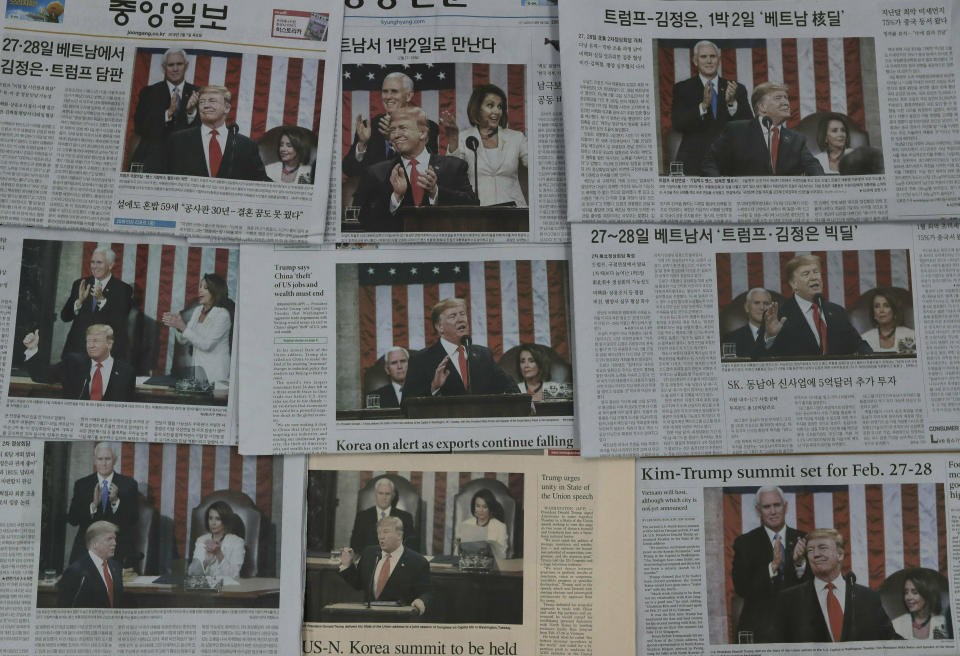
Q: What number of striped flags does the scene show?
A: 9